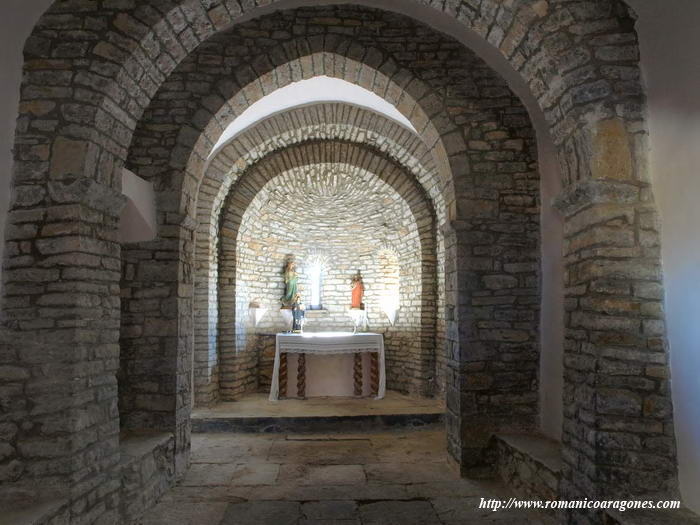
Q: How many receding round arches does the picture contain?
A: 4